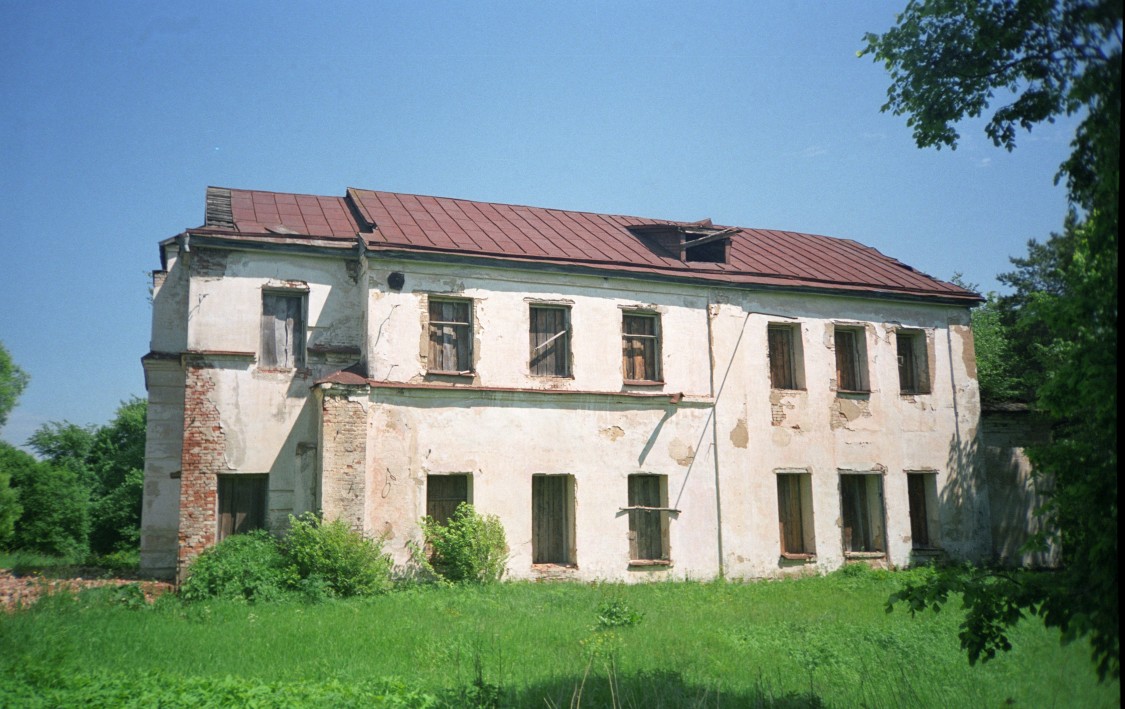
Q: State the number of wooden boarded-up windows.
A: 14